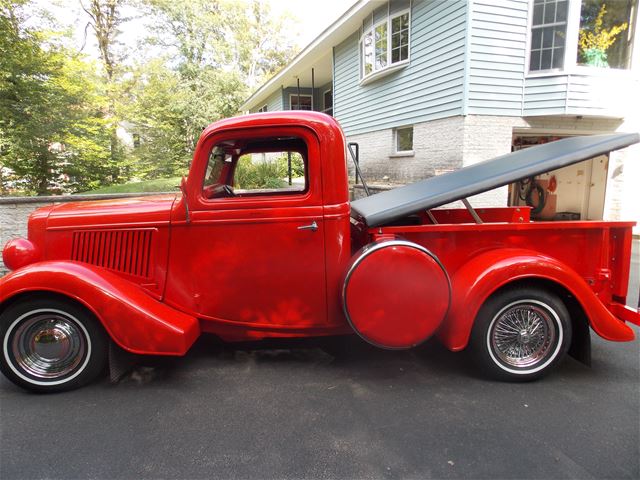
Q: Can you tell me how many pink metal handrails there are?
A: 0